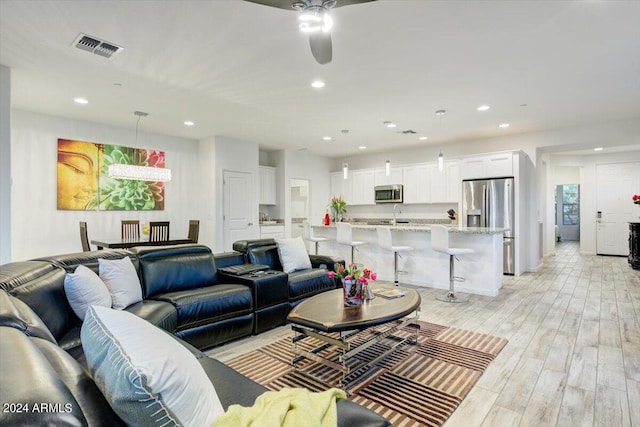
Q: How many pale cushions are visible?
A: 4